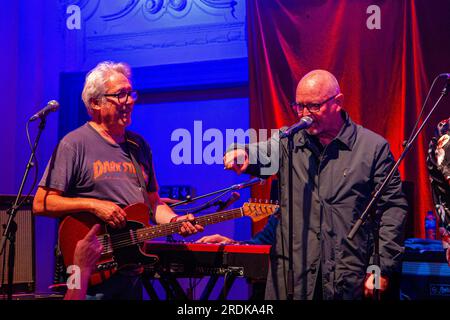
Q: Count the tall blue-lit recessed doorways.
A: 1